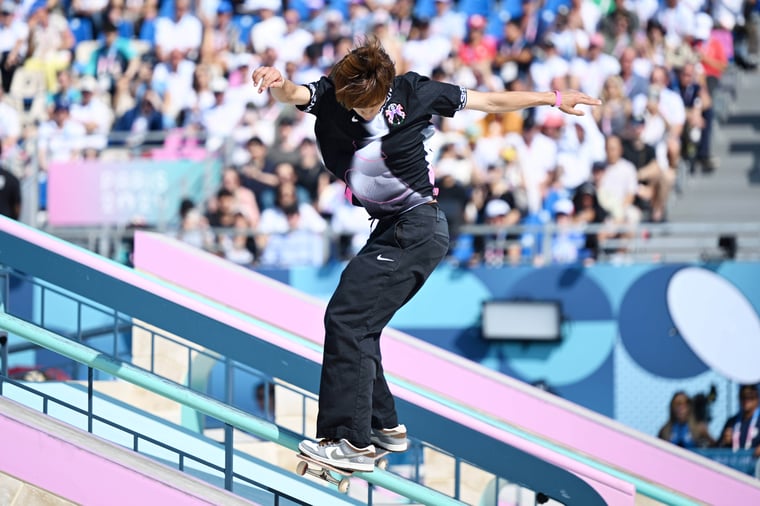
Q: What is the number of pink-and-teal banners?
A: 1